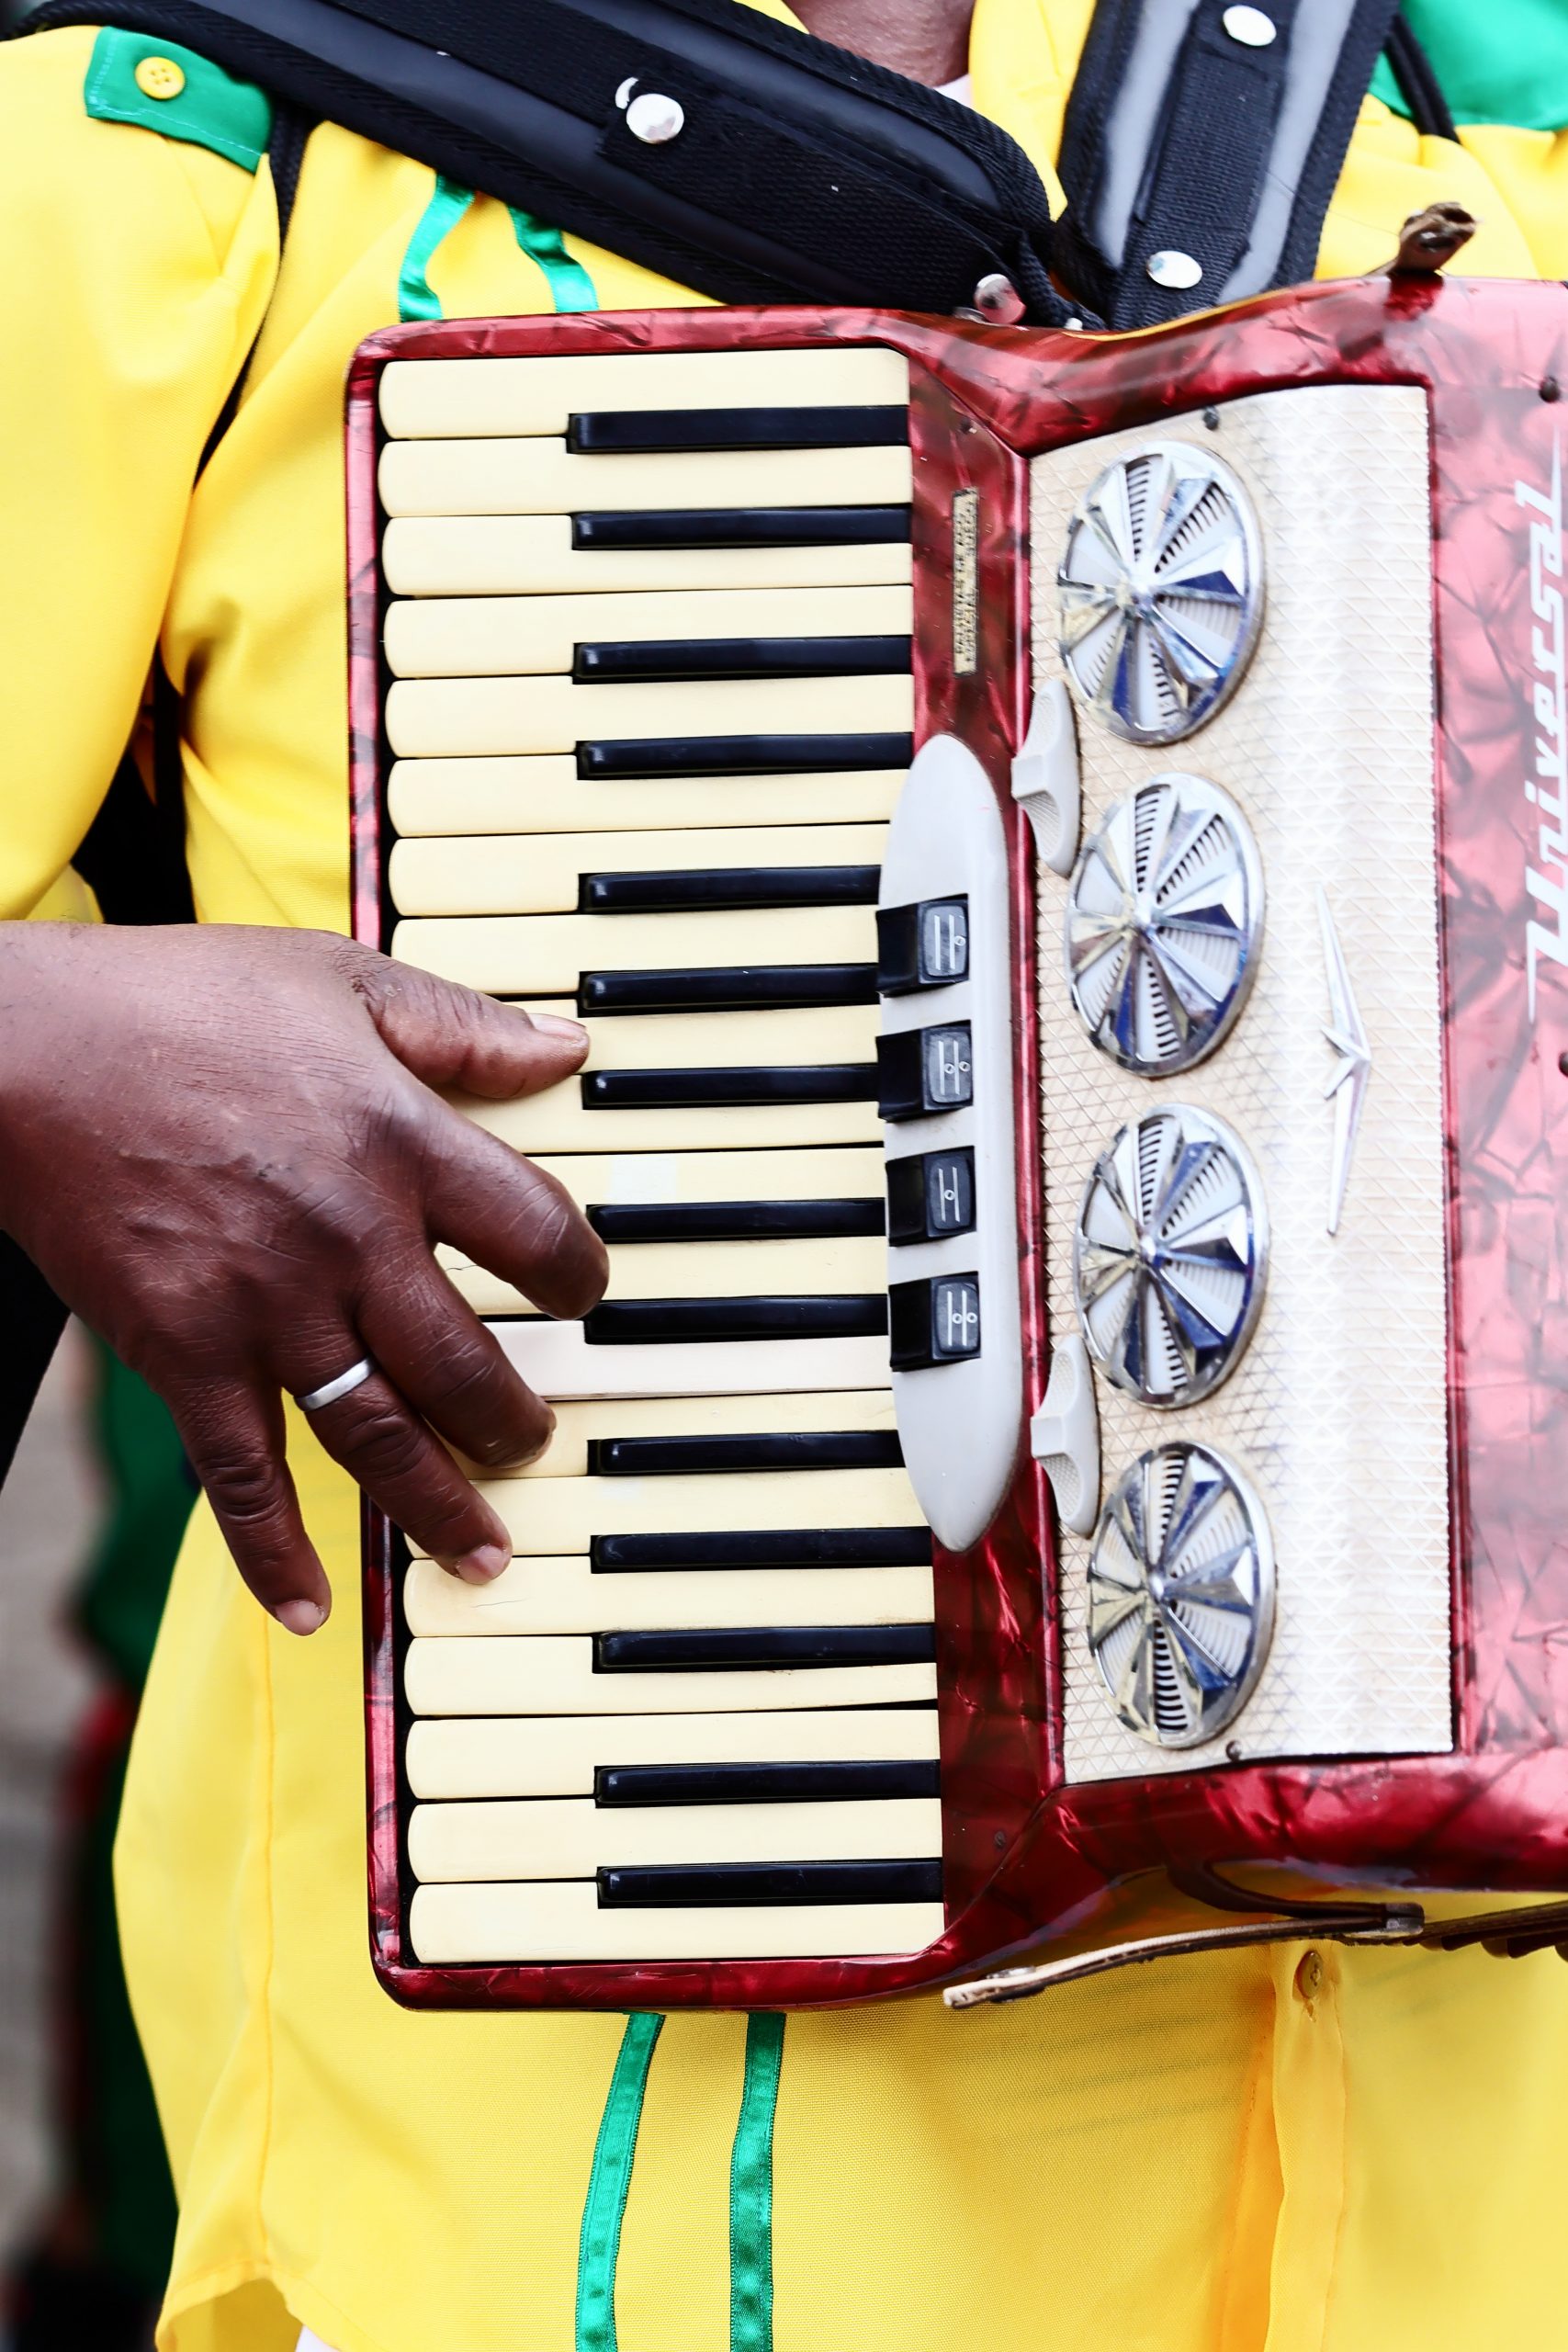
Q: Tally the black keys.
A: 14